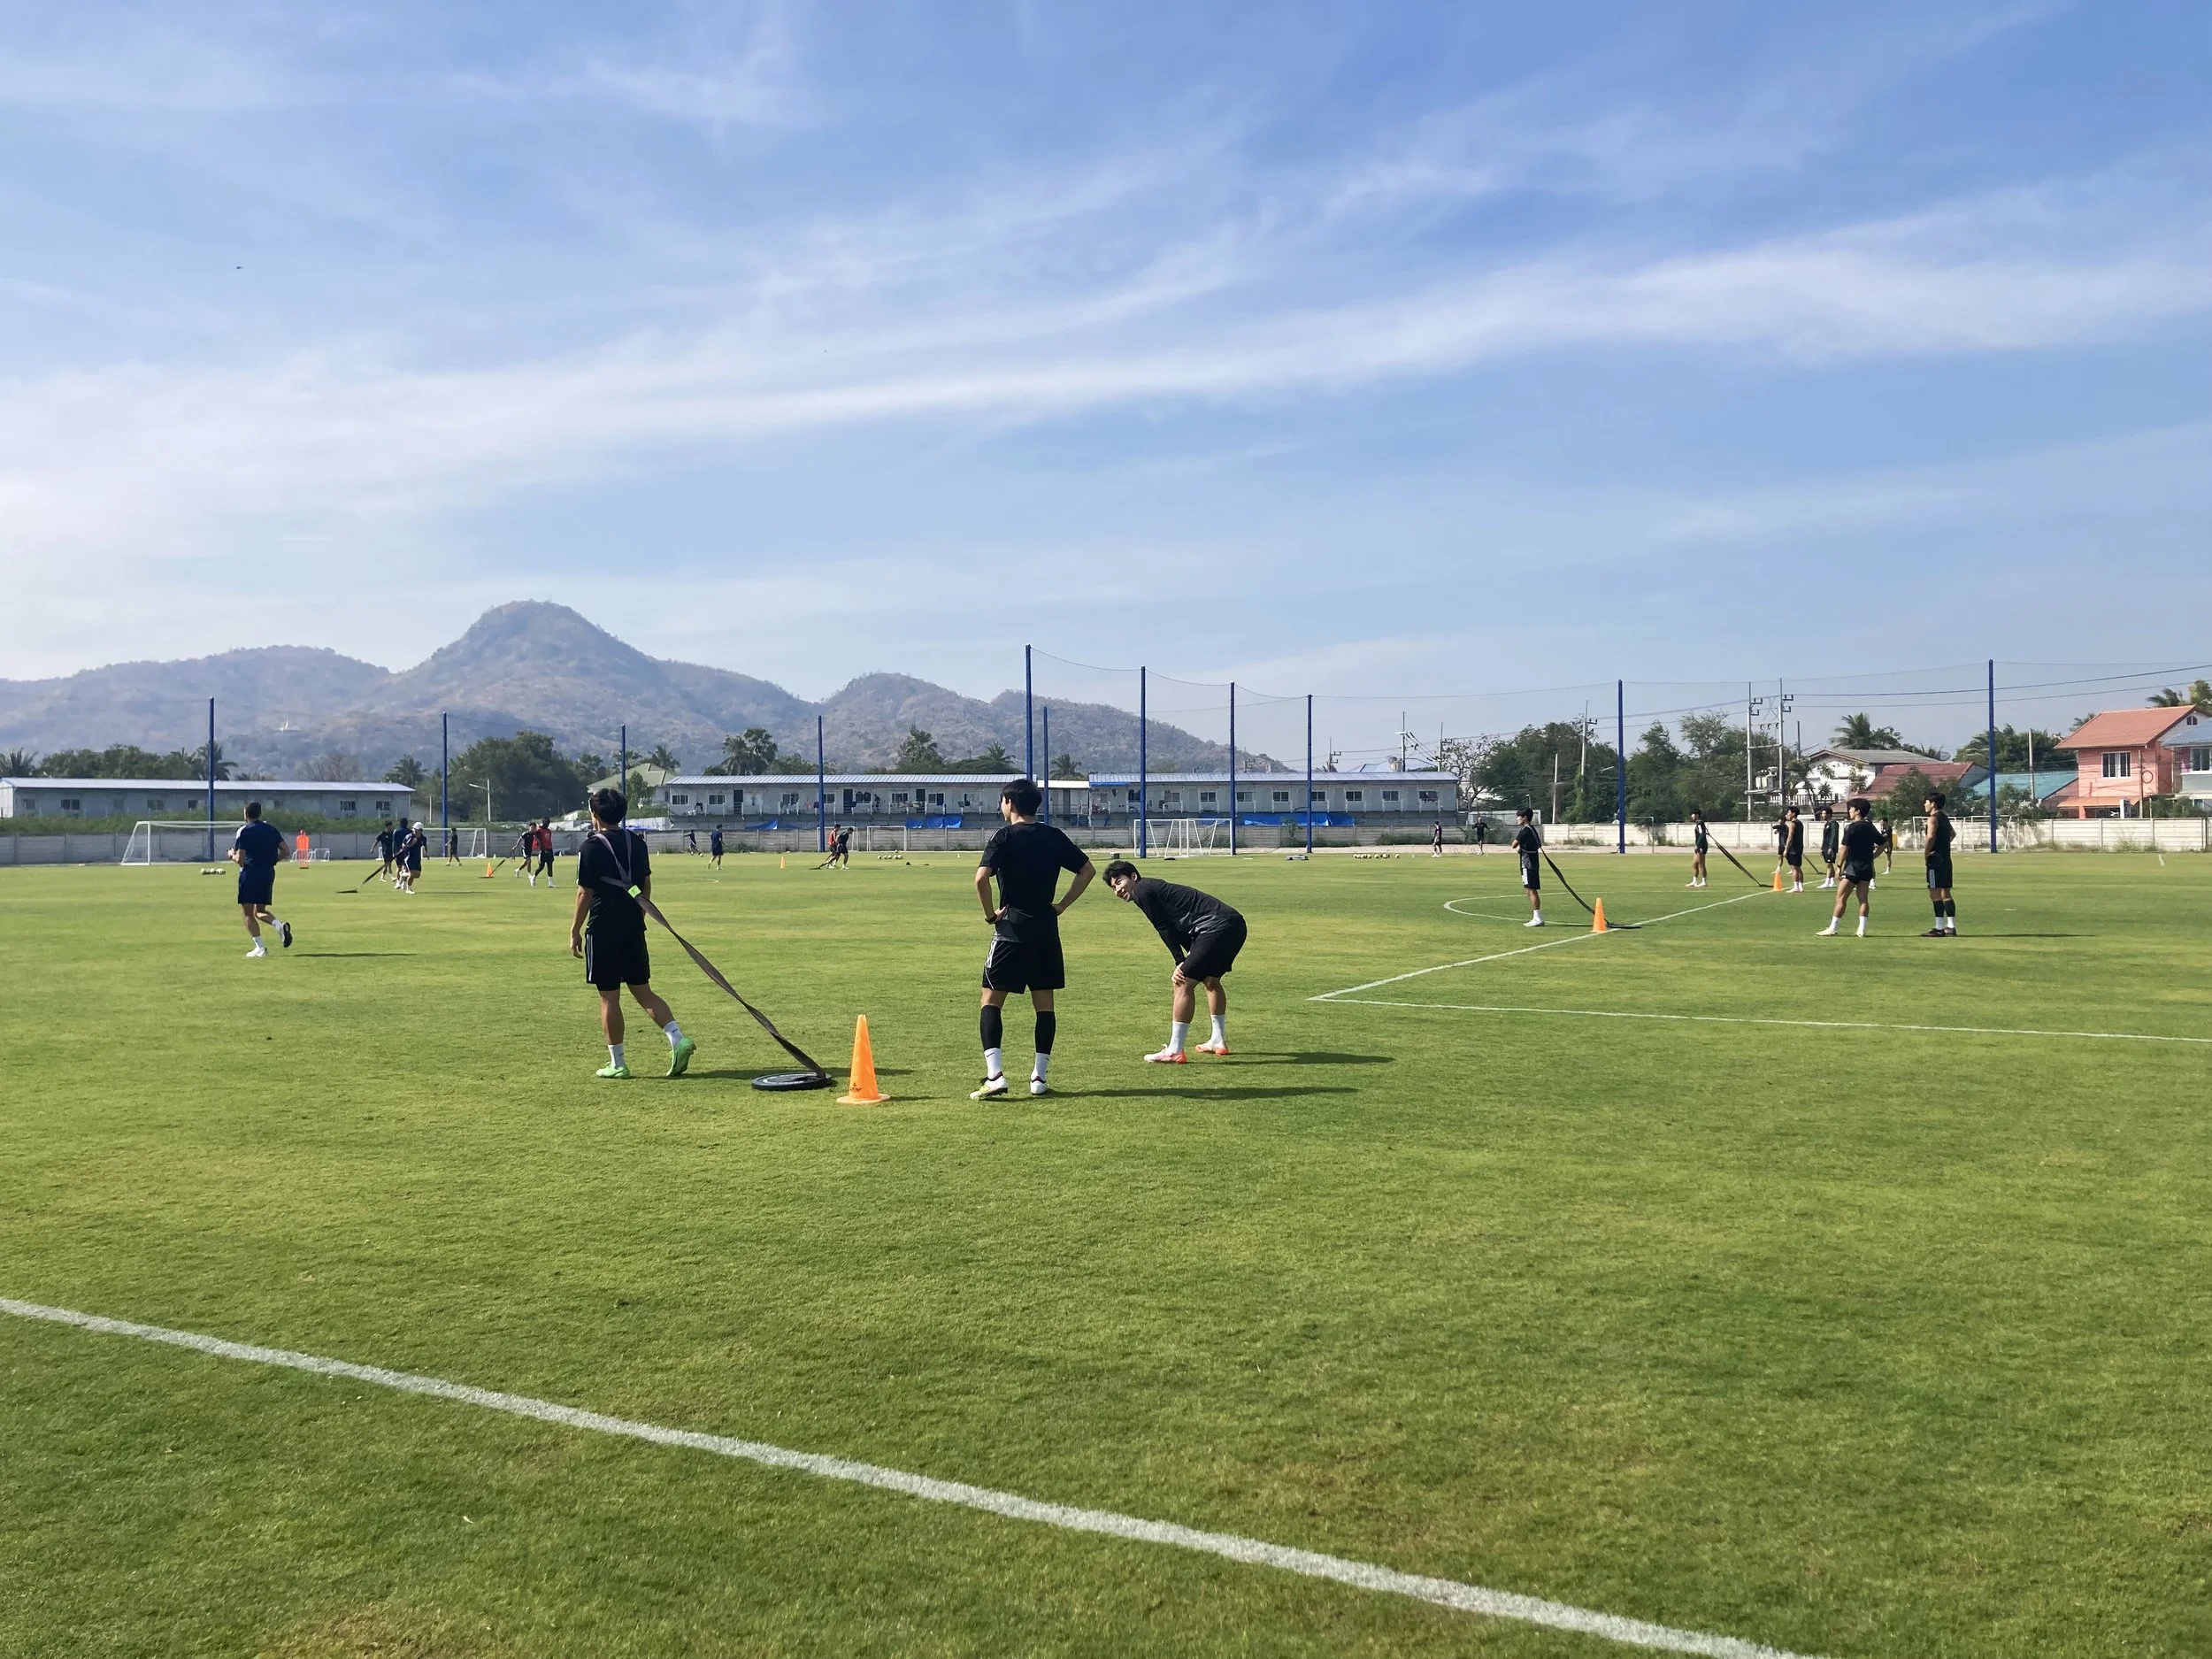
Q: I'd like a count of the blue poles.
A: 11